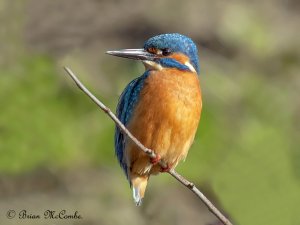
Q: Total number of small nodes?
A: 3